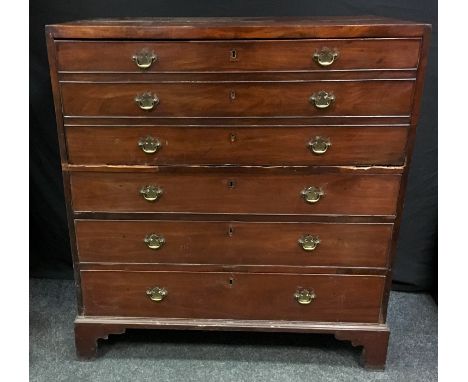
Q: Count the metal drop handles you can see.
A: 12